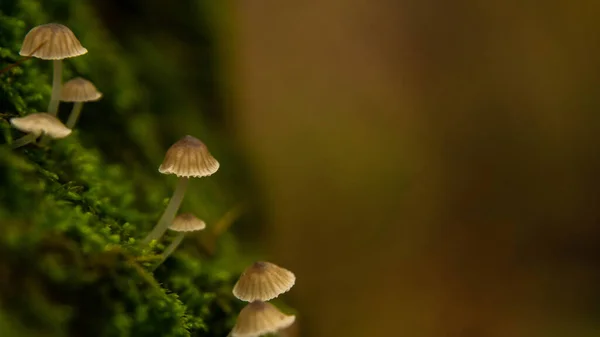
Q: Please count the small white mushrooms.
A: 7